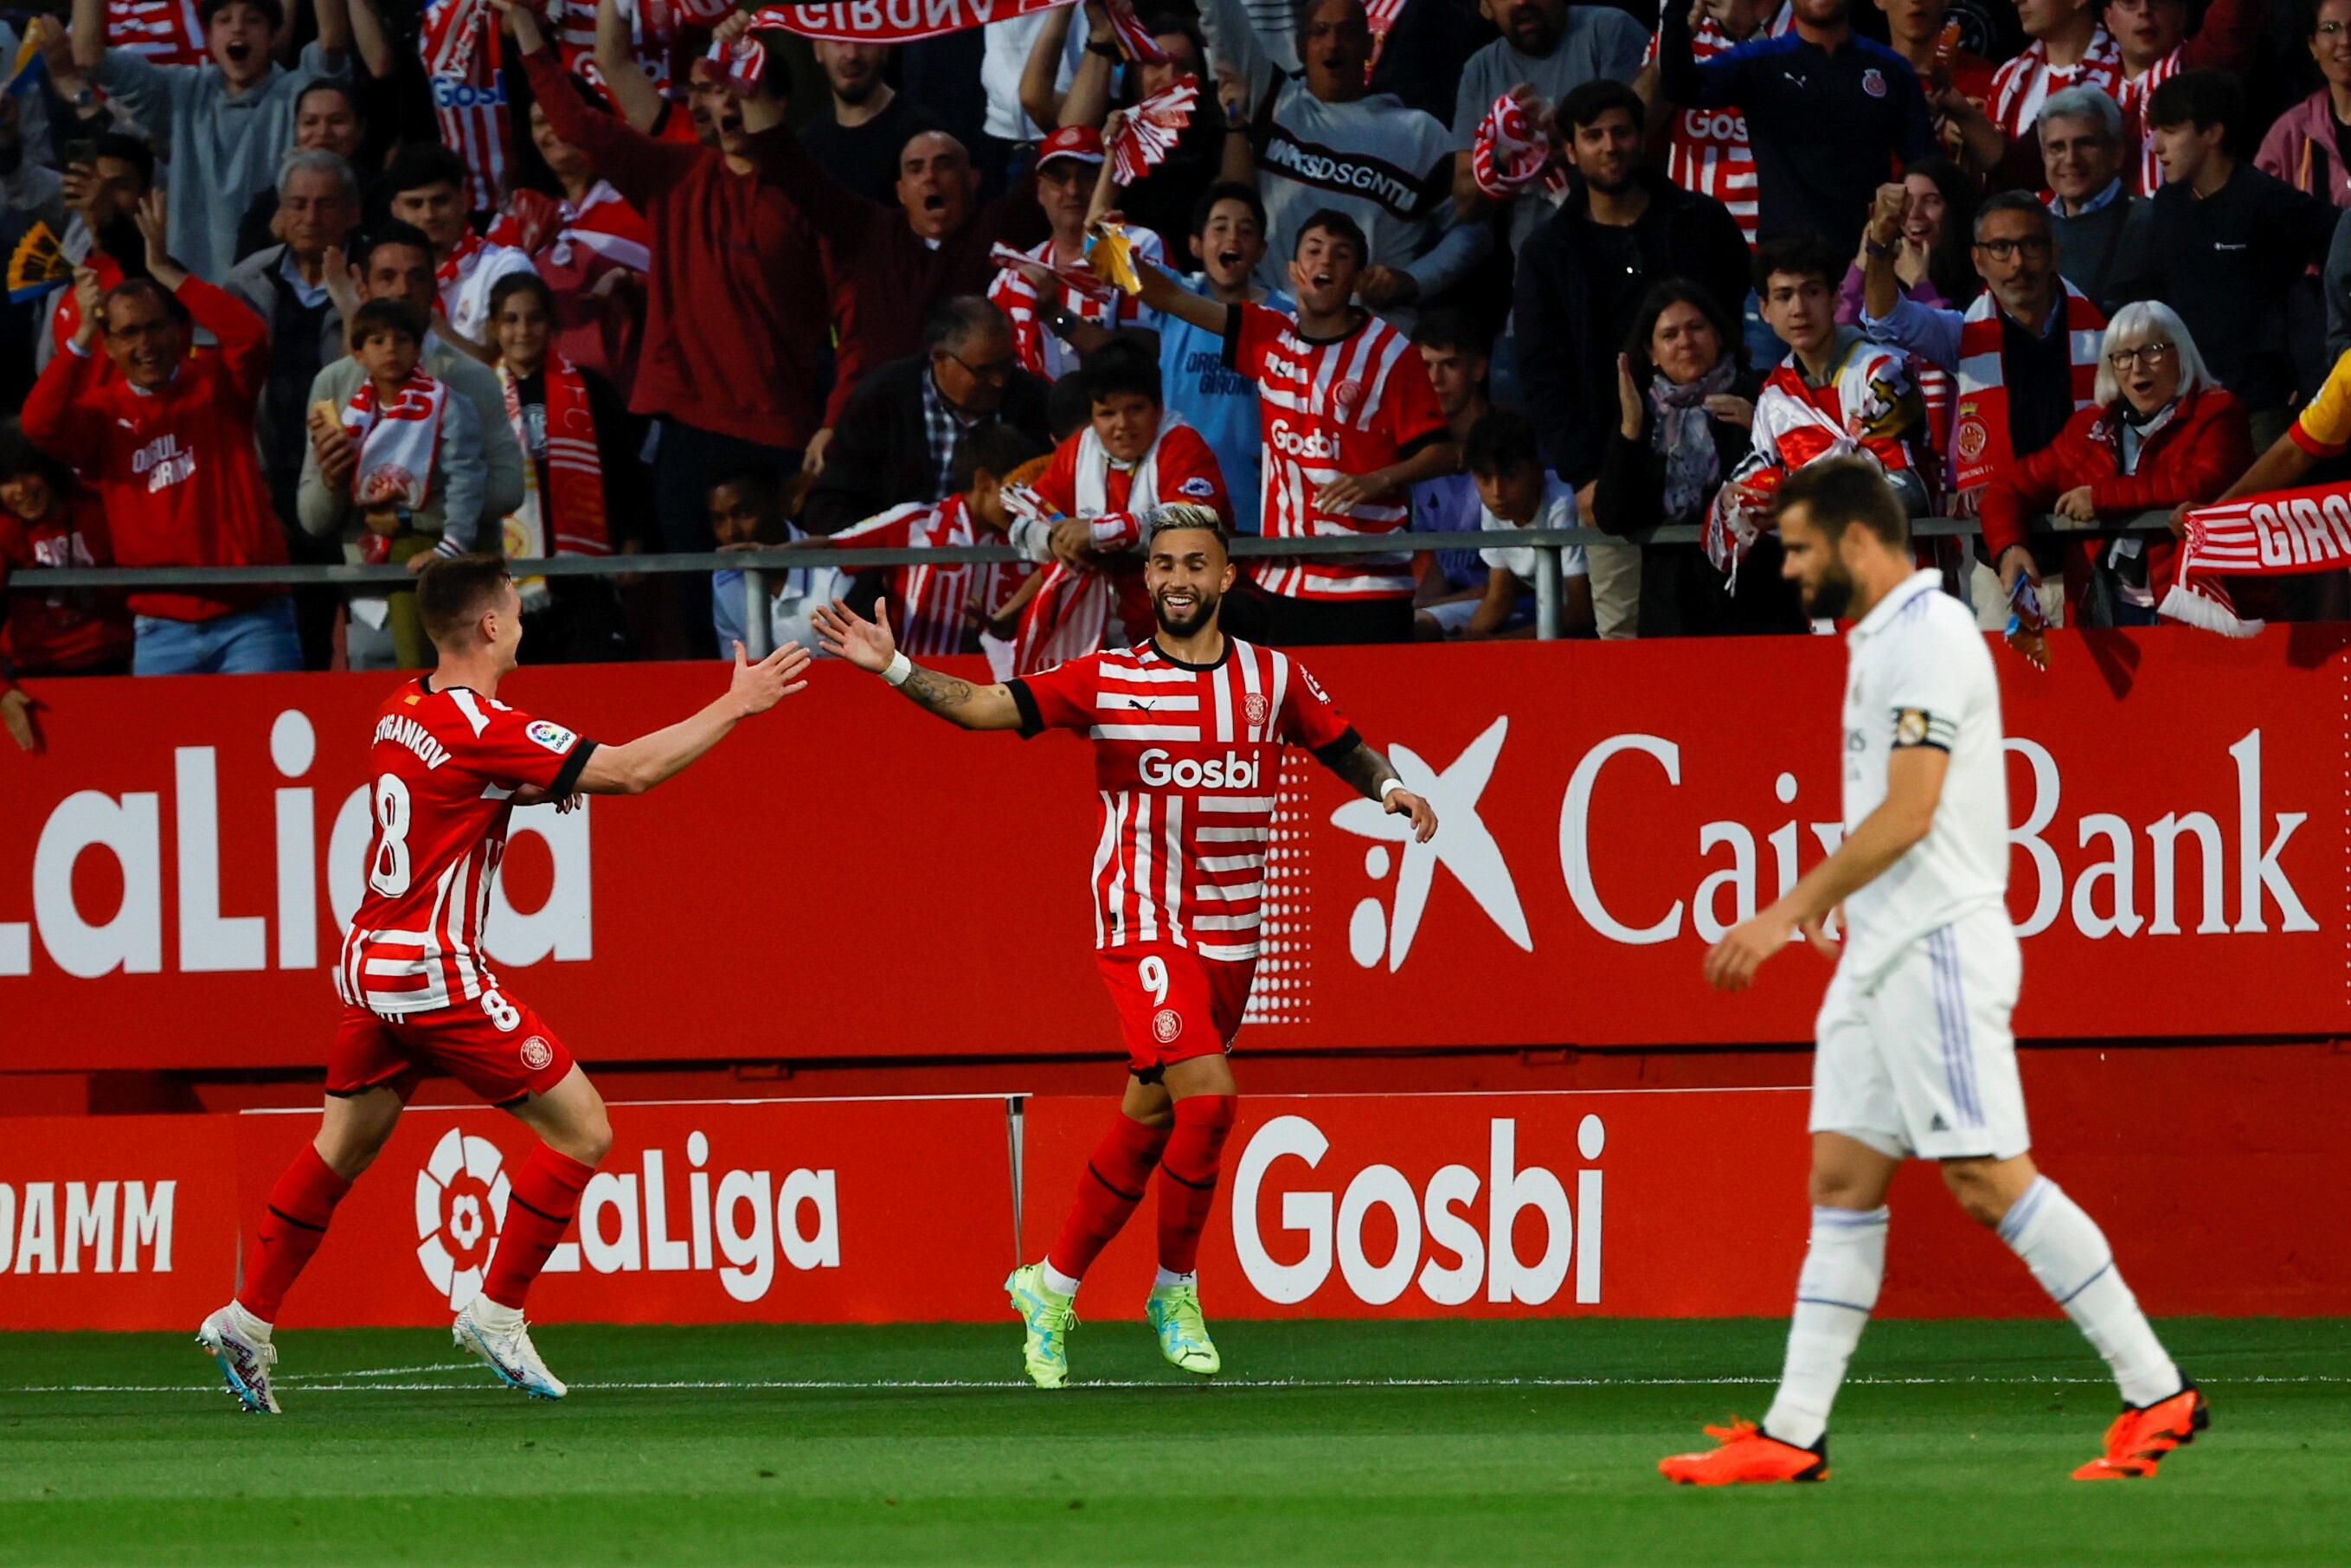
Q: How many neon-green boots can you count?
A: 2